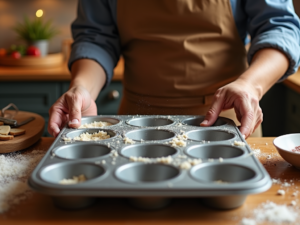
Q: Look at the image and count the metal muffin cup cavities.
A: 12